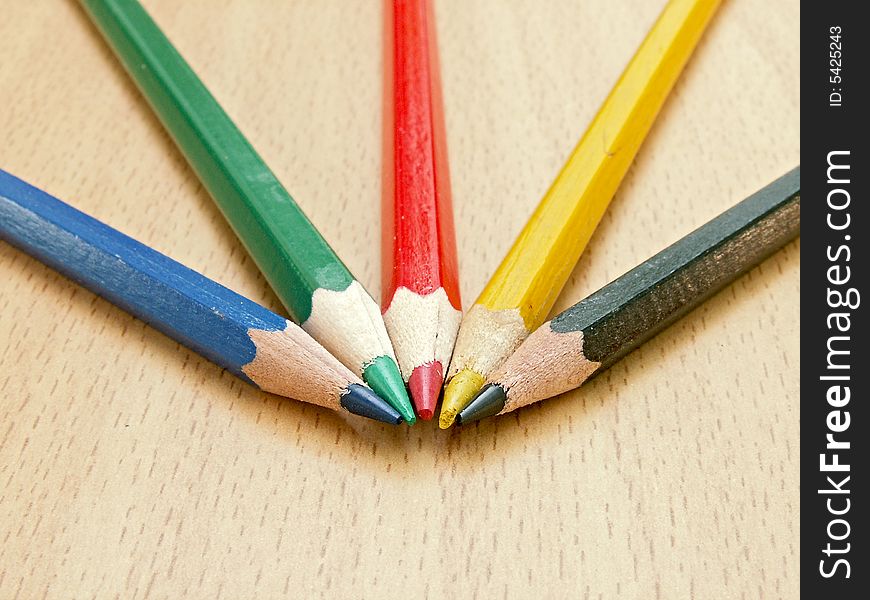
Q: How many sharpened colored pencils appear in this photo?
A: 5